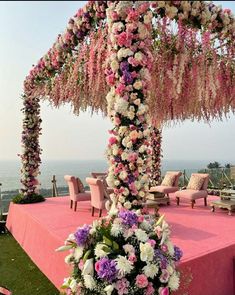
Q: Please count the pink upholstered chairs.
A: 5